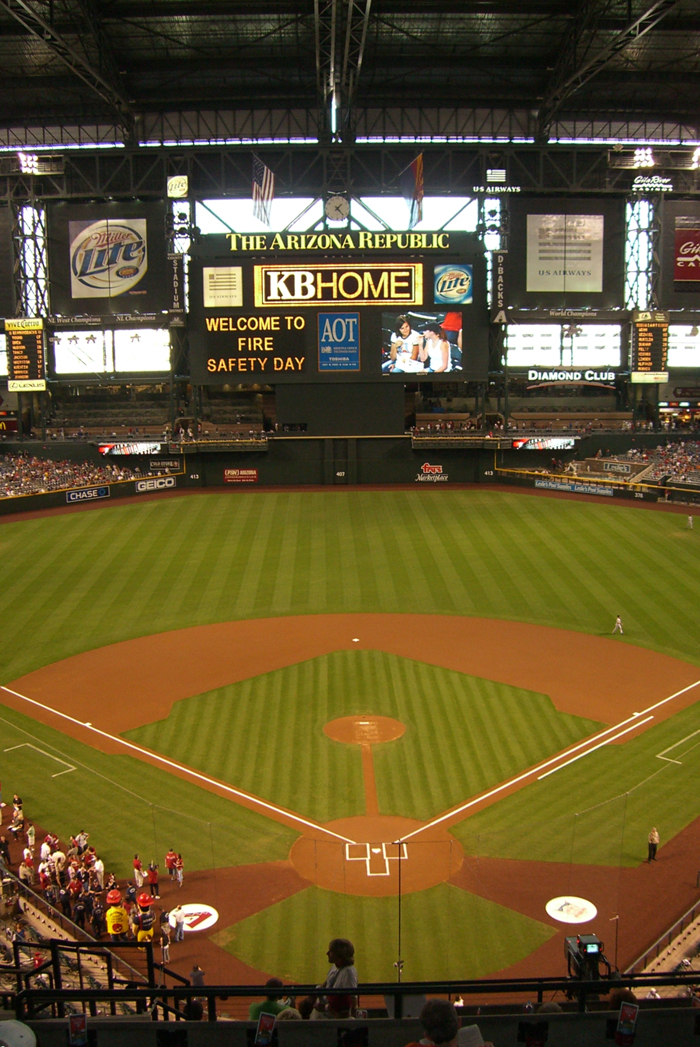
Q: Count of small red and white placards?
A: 3